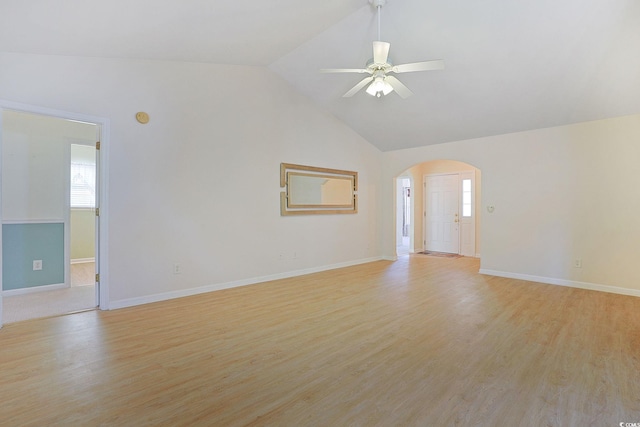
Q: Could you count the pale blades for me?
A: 5